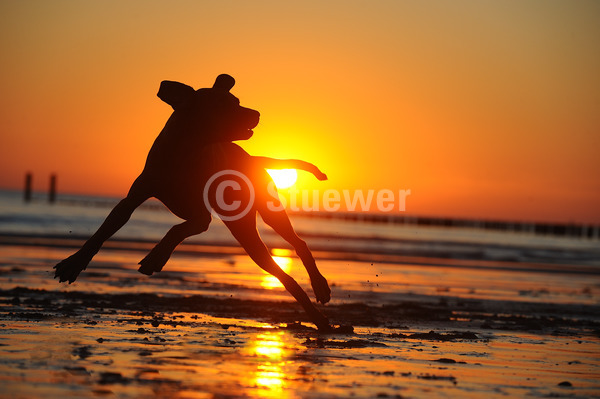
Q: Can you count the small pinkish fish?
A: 0